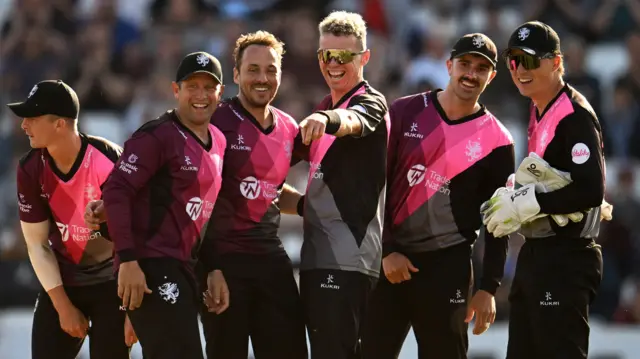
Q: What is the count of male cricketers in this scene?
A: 6